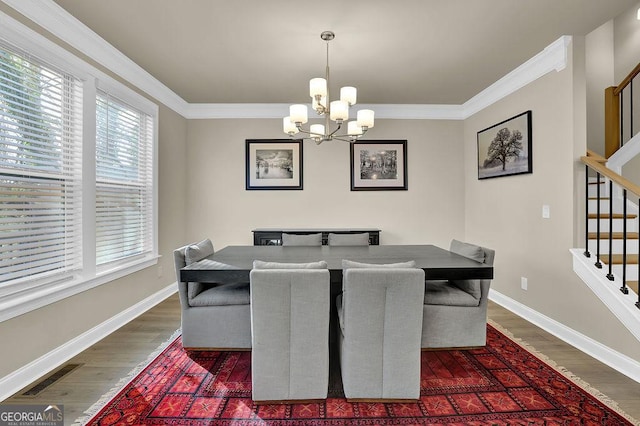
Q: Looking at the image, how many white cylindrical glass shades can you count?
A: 9